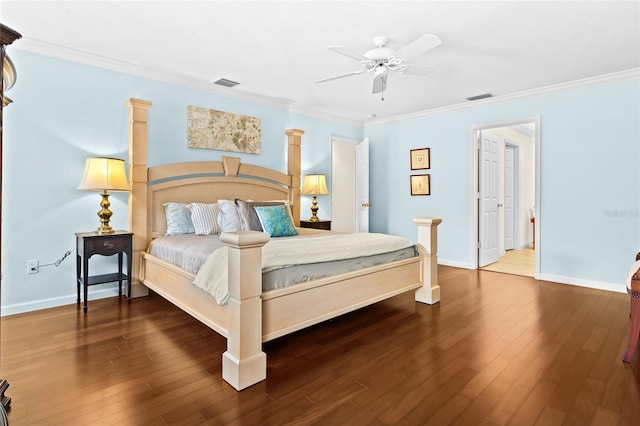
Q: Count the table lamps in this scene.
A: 2